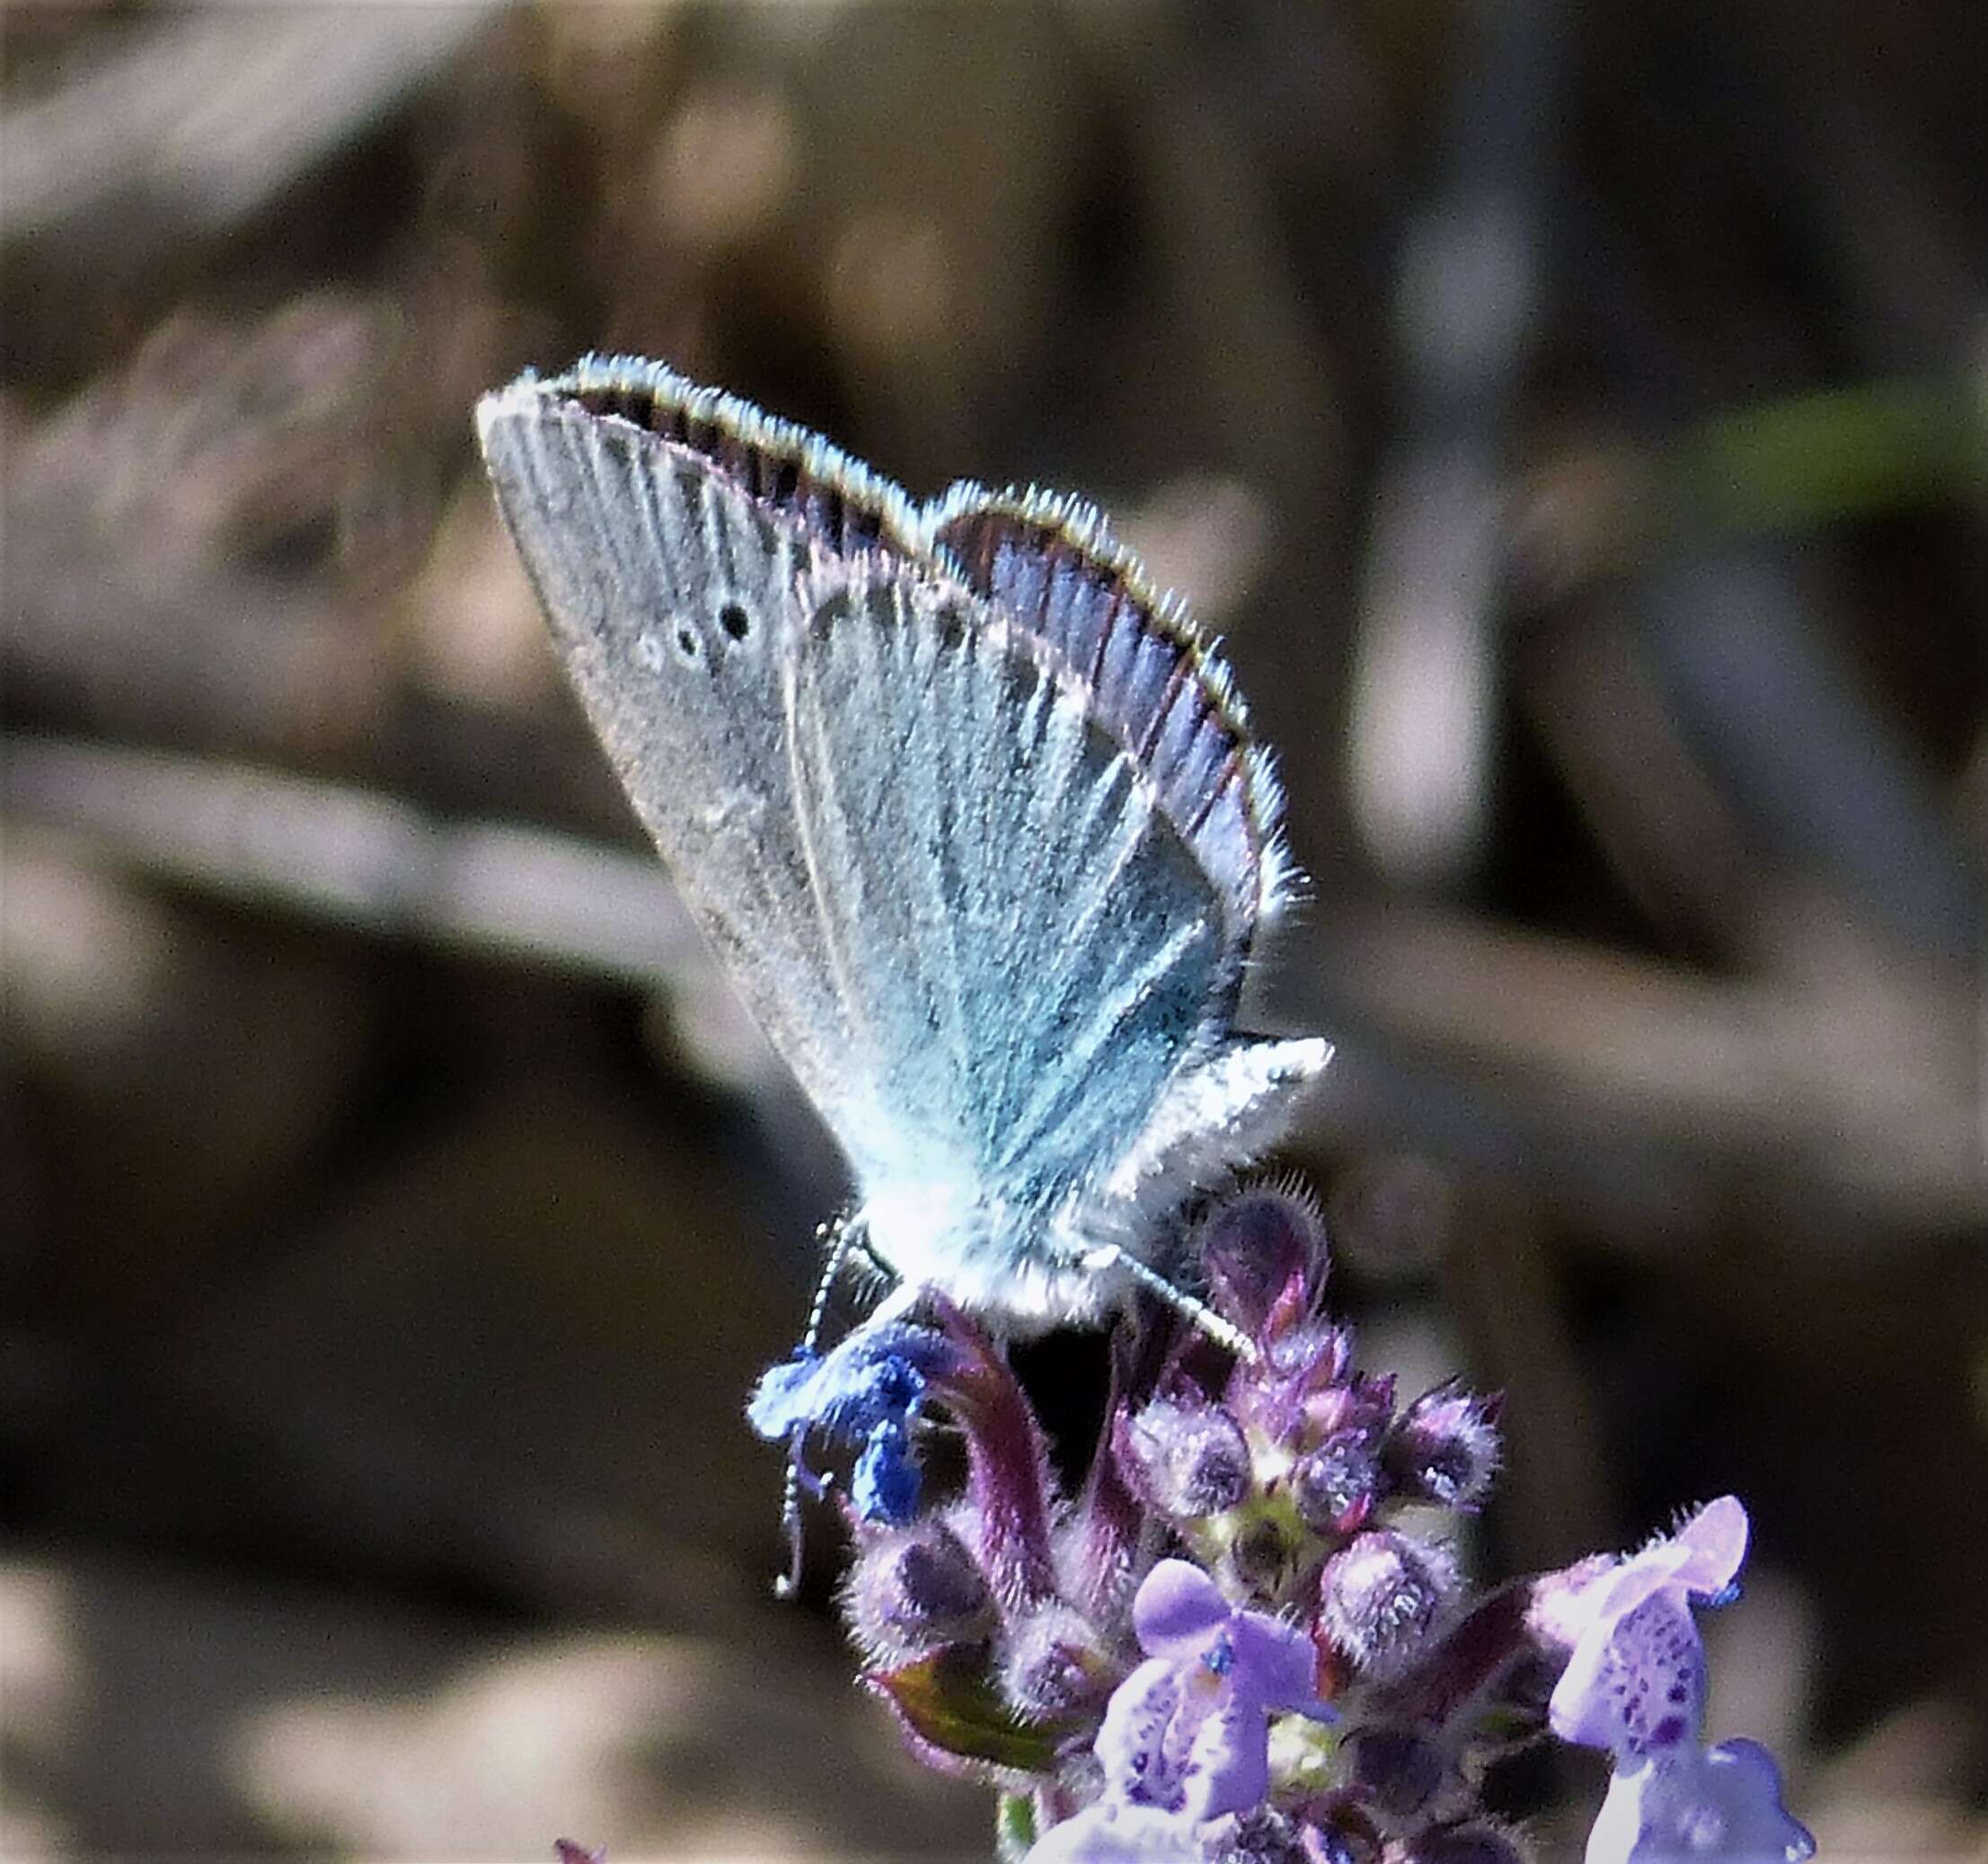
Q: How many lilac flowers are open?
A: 2